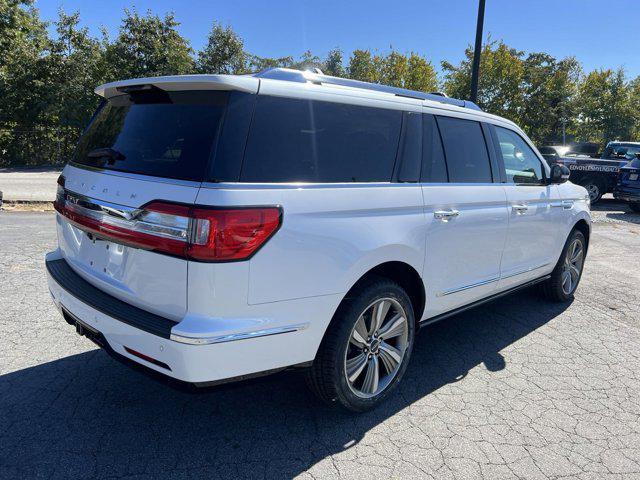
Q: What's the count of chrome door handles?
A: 2